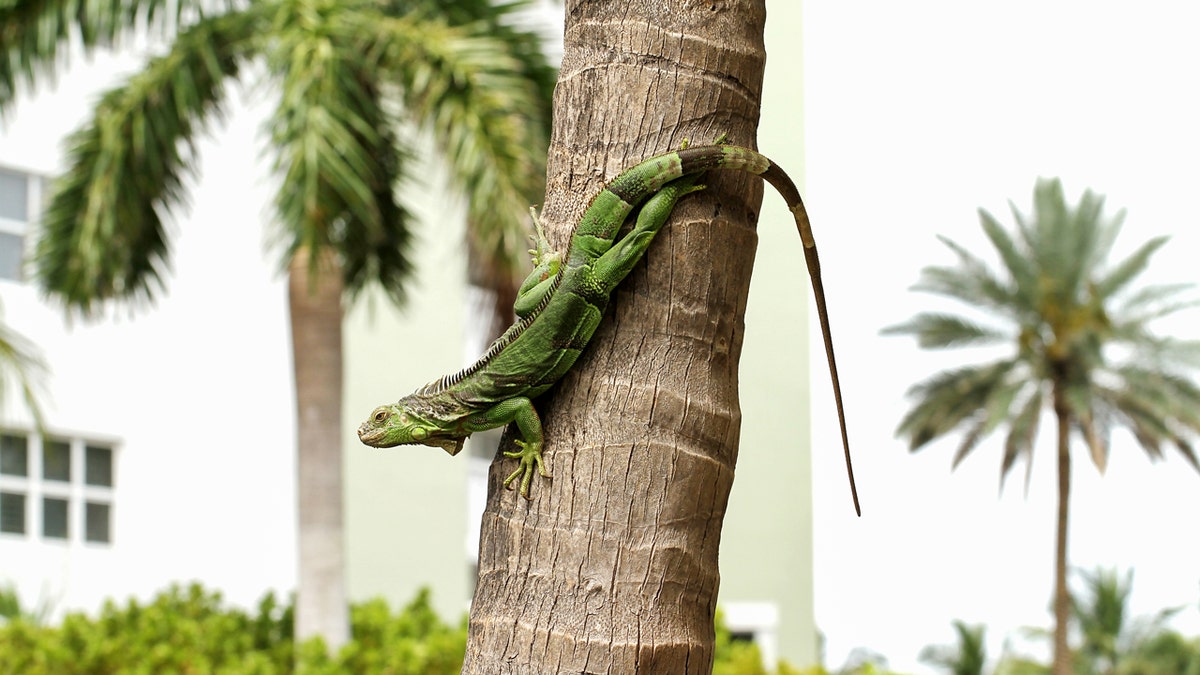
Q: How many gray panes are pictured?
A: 8